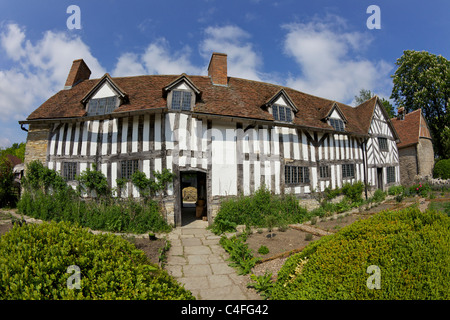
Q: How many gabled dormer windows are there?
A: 4